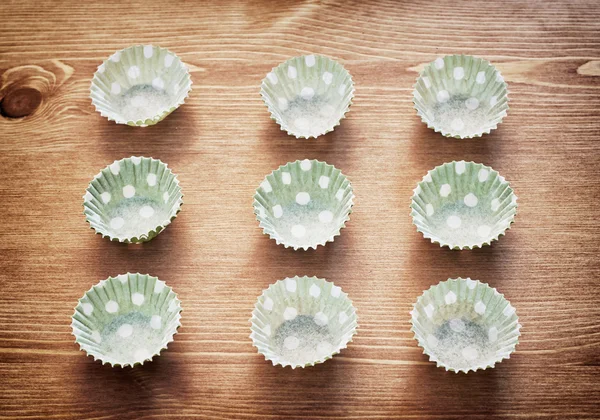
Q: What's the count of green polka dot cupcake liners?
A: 9